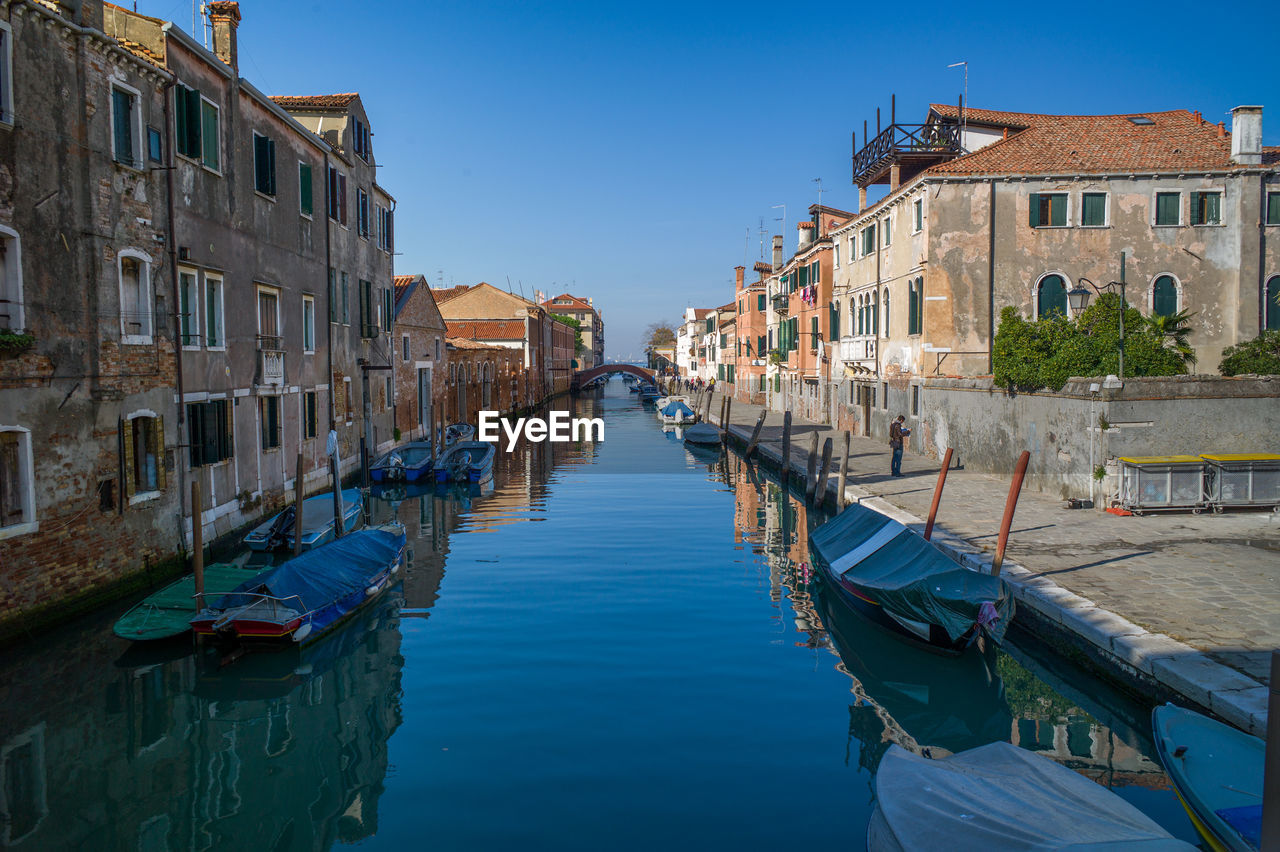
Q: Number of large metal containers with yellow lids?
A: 2